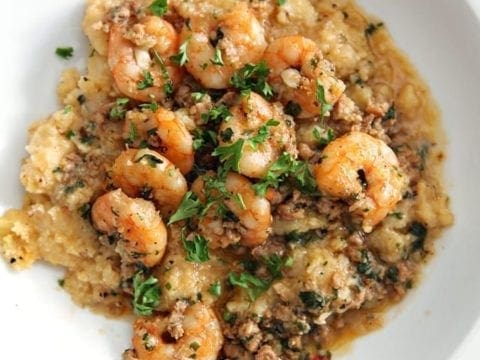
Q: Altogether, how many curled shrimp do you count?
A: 10